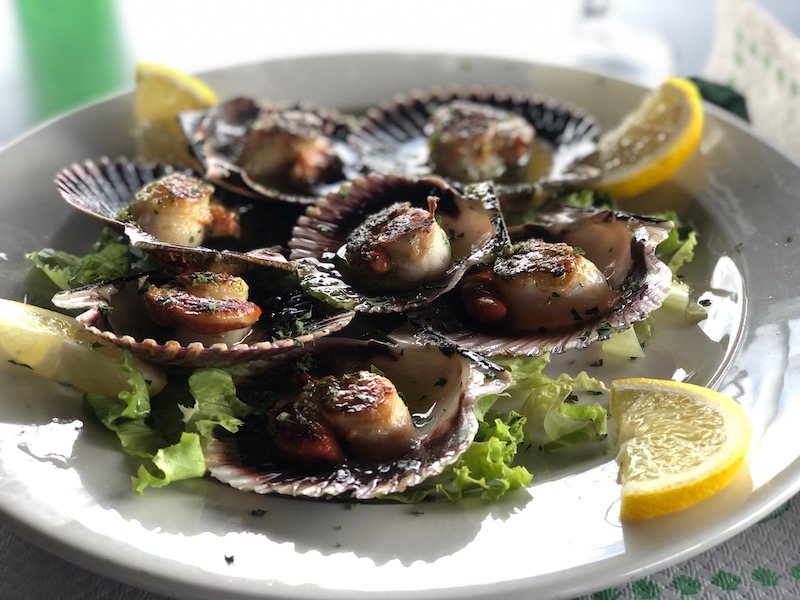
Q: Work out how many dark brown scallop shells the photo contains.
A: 7